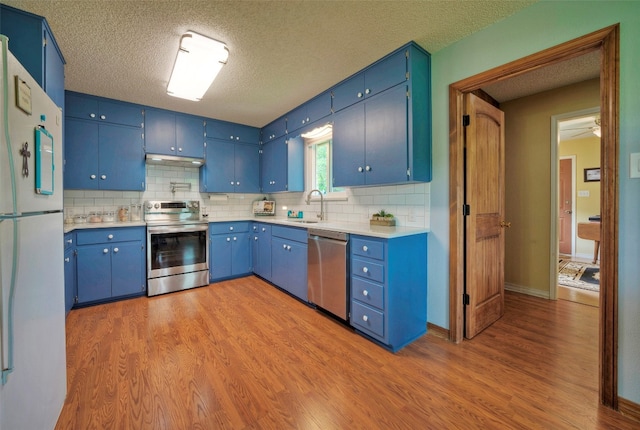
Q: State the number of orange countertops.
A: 0